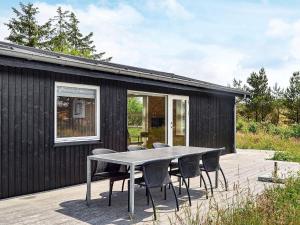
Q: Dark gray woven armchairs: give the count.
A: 6